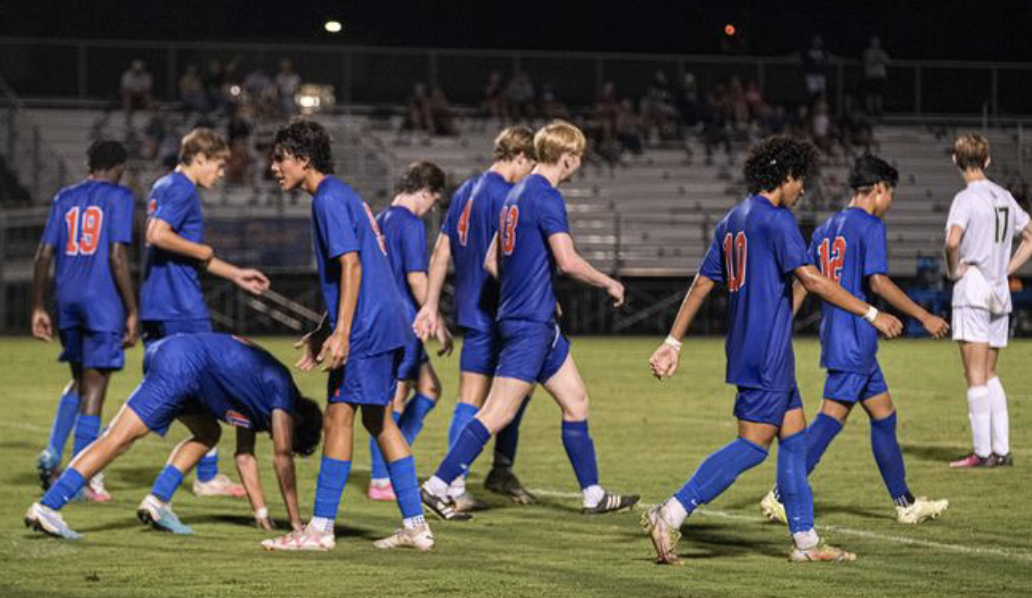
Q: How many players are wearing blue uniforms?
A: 9